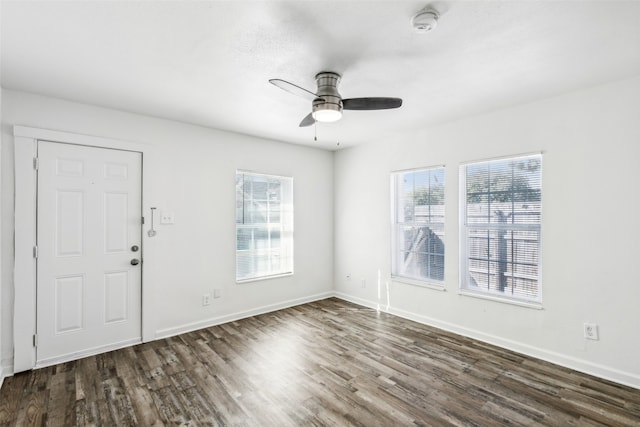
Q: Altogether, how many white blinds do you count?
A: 3